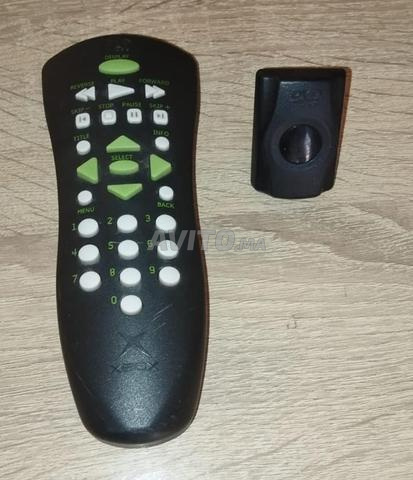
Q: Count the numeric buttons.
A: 10